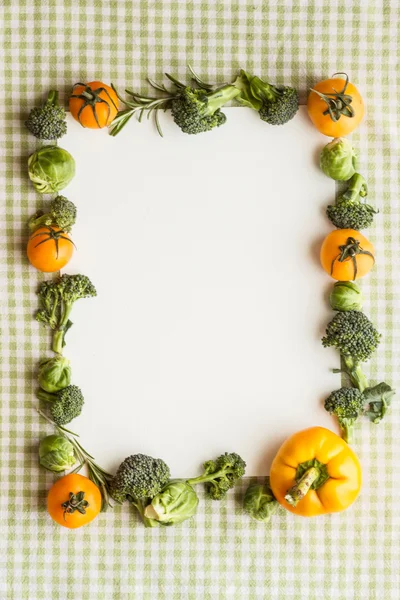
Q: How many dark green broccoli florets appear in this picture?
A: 11